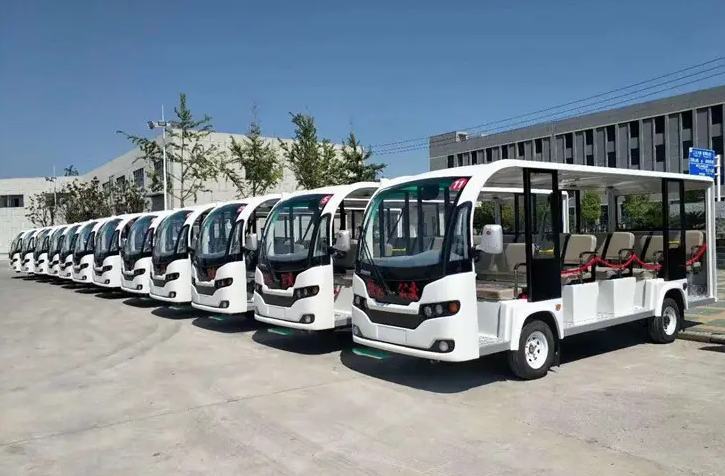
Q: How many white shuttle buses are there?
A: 12